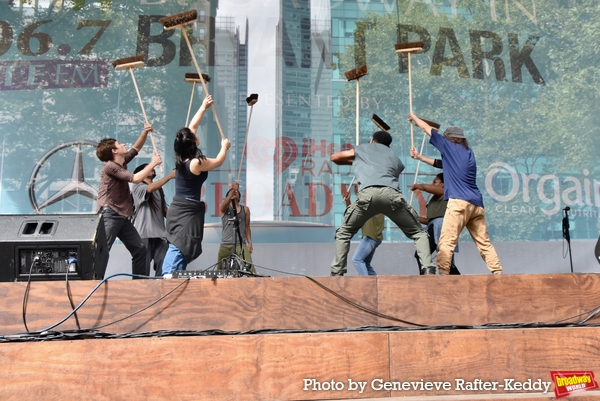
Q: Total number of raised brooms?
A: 8